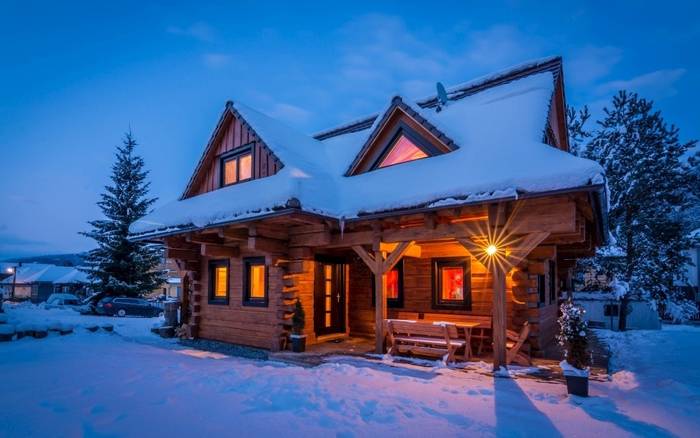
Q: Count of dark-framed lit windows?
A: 6